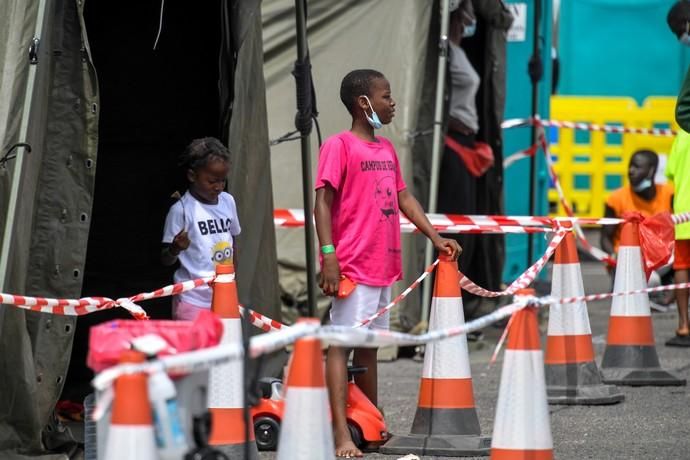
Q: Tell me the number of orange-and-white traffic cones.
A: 7